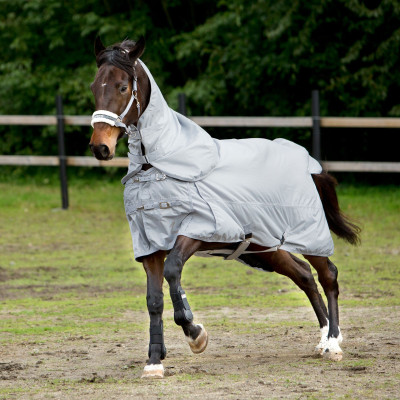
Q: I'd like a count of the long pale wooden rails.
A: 2